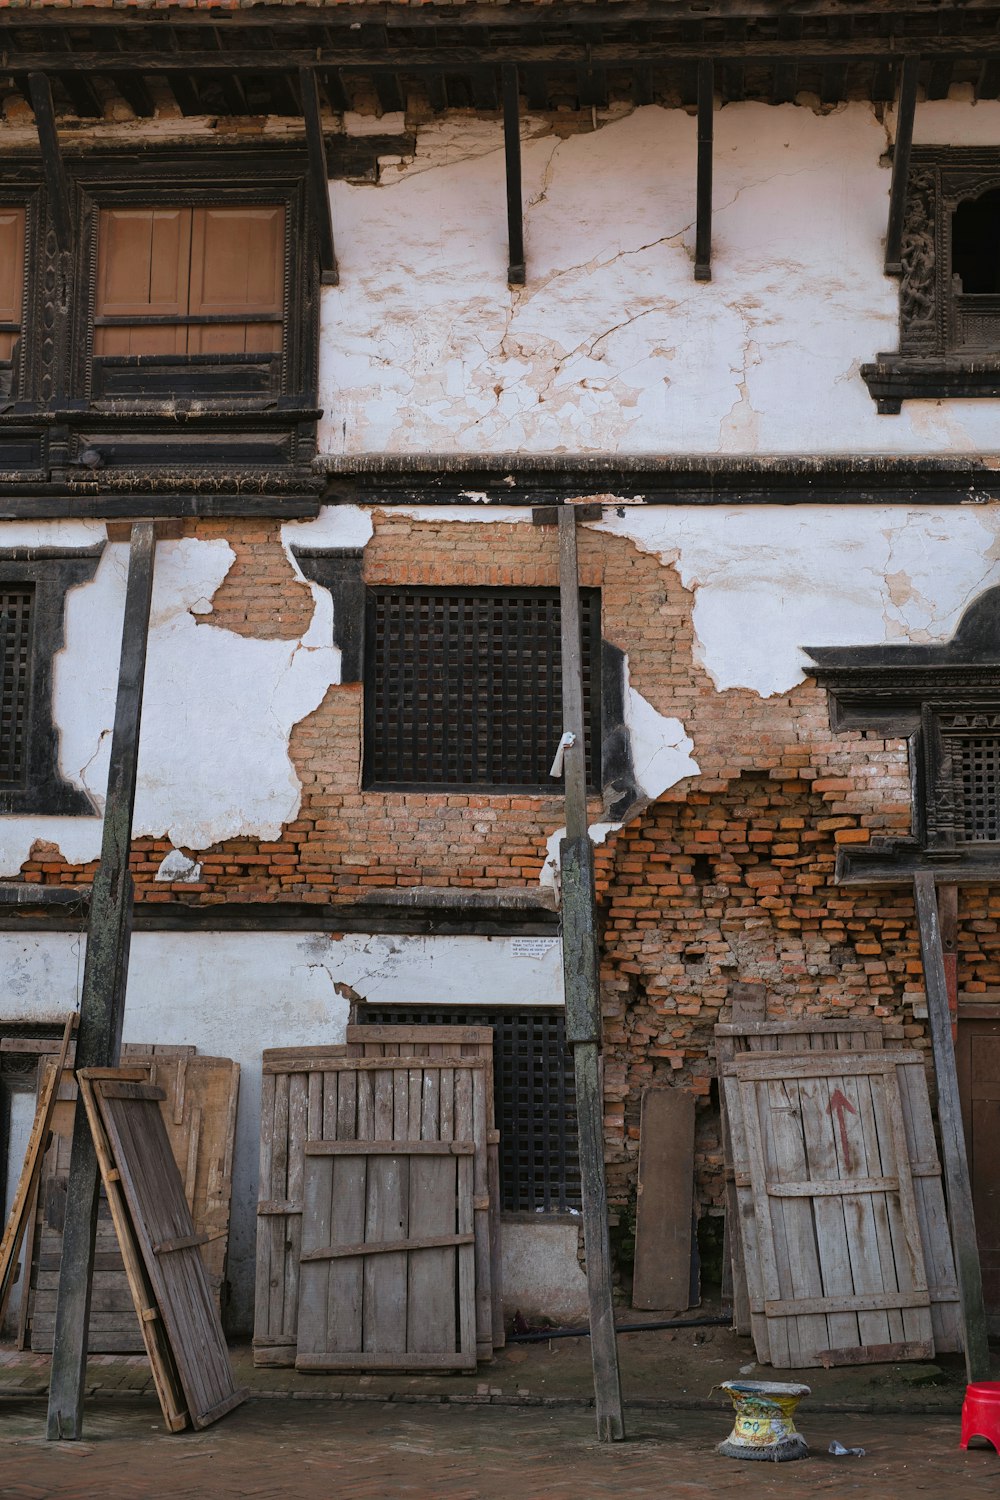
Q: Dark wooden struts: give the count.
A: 5